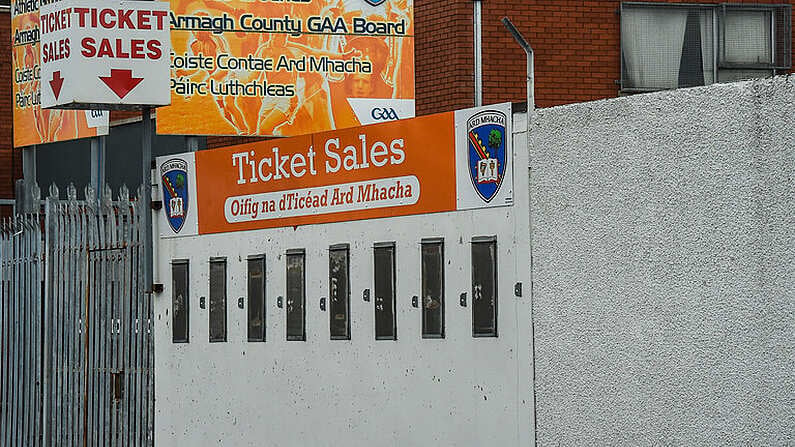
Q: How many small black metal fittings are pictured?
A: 8